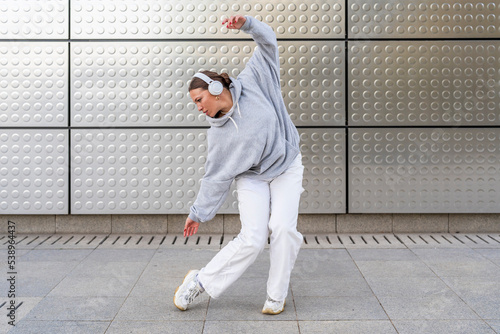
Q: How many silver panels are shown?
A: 9